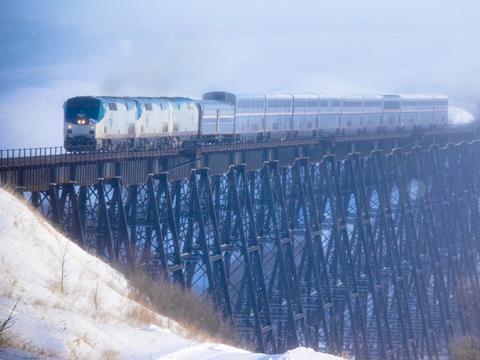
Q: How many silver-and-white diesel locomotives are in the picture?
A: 3